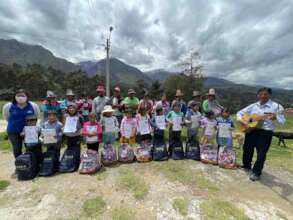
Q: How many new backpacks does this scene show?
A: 12